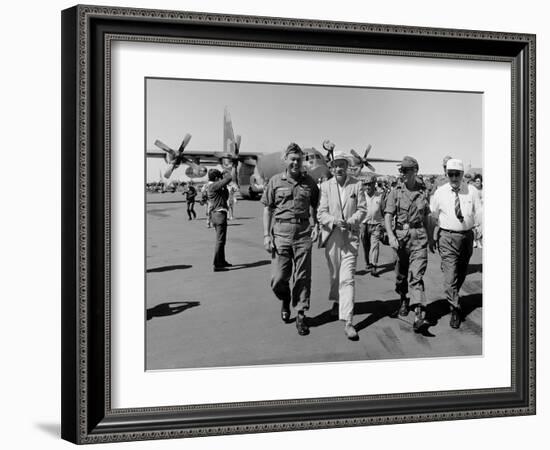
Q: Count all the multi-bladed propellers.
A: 3